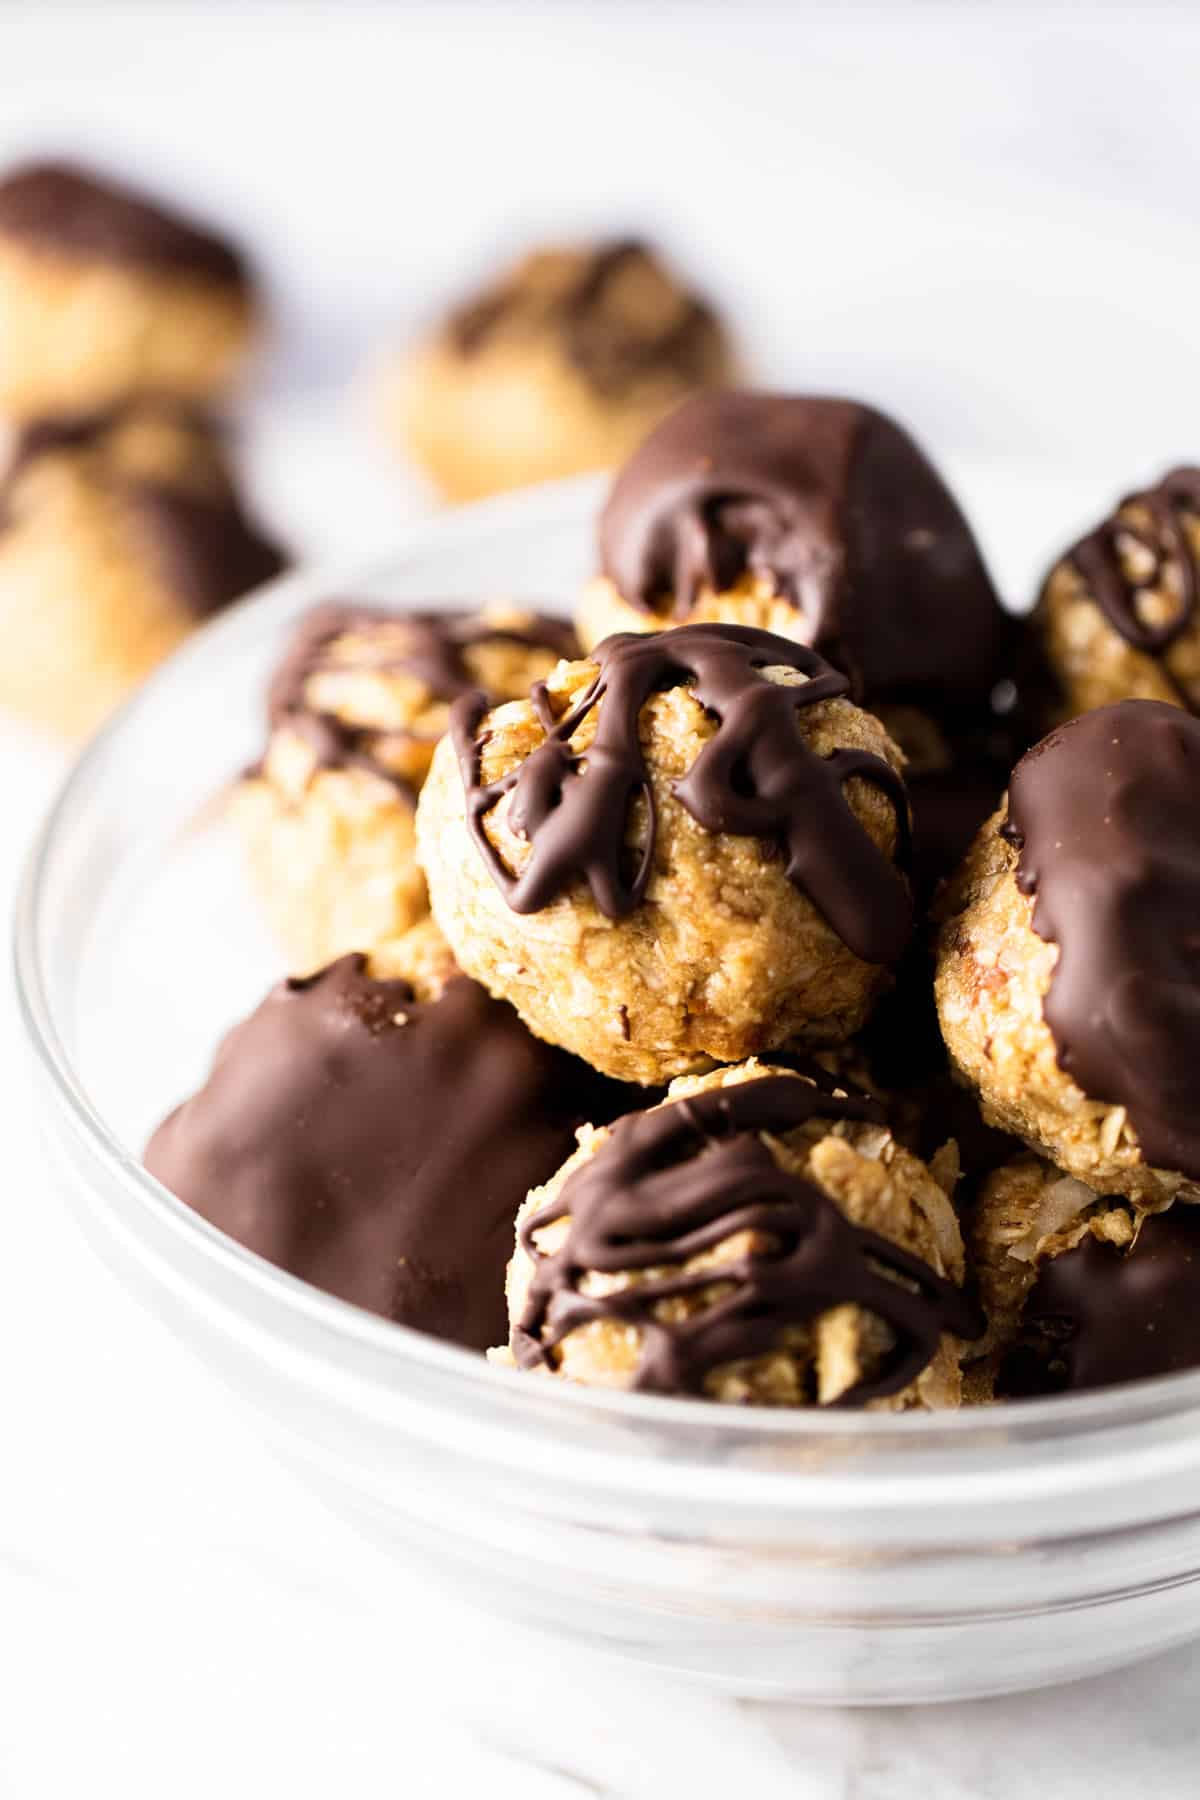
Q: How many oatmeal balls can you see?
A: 11